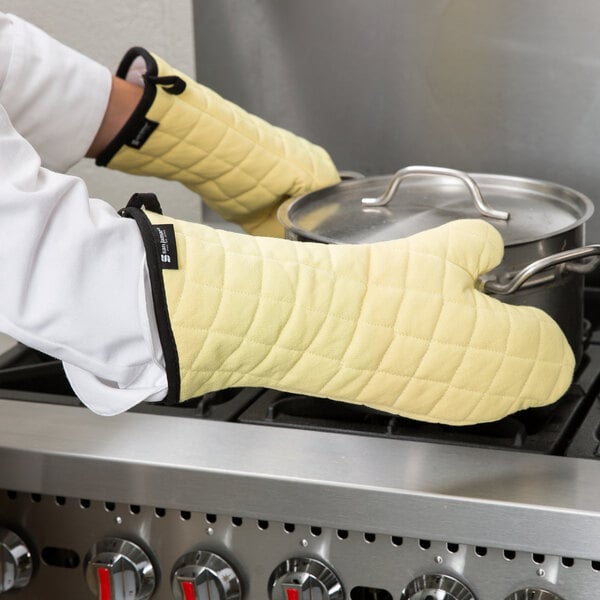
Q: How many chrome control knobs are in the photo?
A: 6